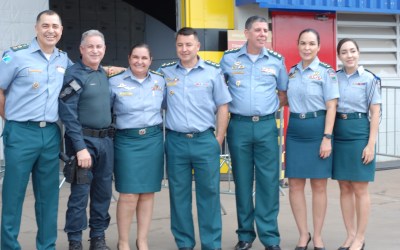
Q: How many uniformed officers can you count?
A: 7